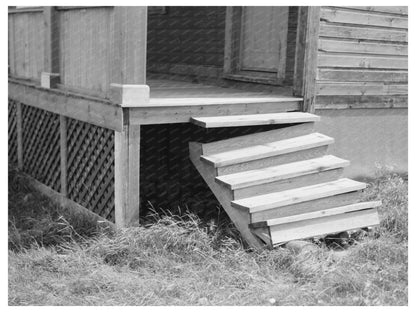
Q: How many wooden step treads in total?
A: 5